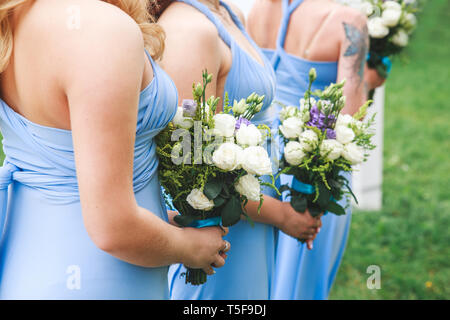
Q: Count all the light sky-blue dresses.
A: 3